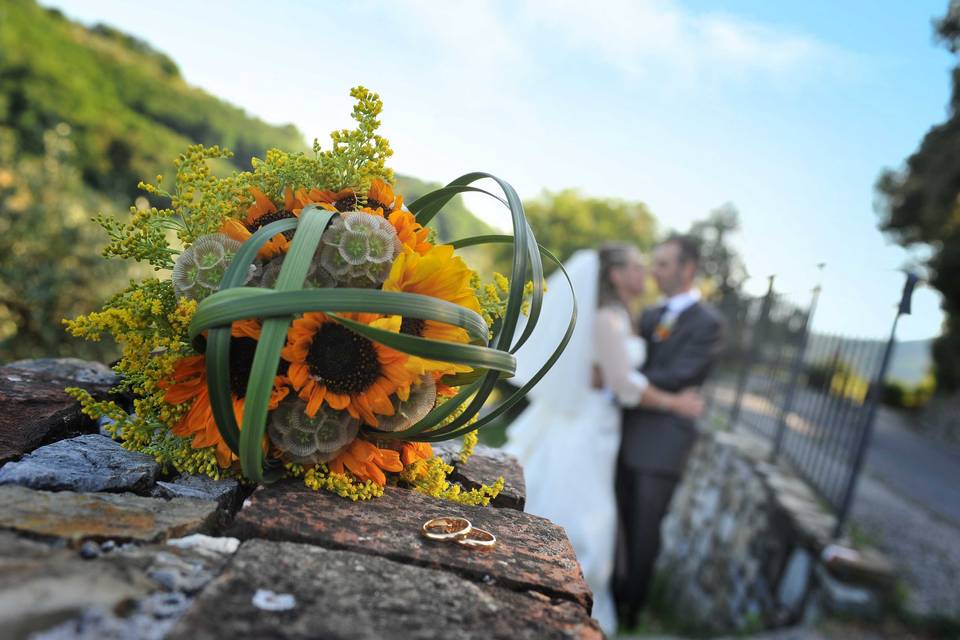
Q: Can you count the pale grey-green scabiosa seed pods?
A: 5